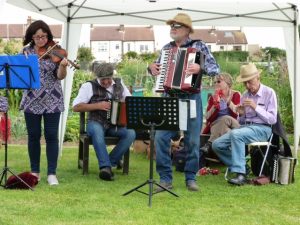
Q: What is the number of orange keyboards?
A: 0